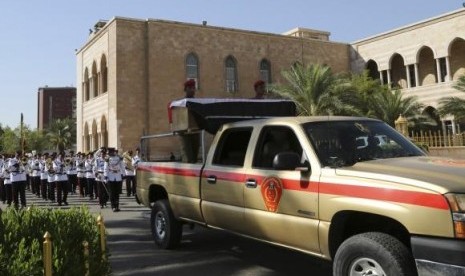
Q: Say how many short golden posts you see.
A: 3